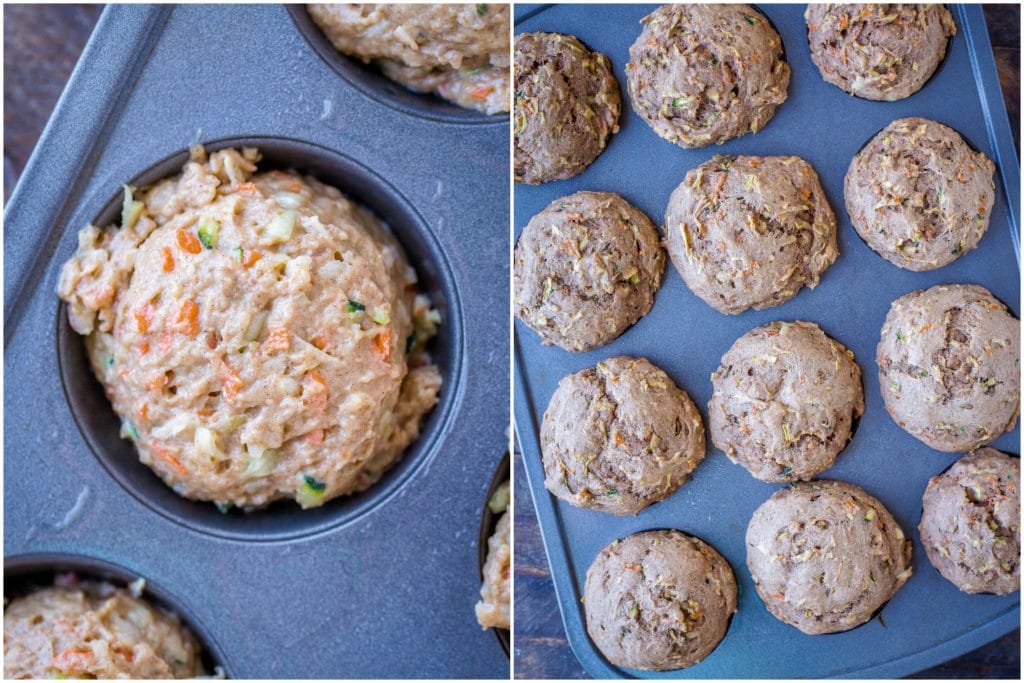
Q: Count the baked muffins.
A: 12